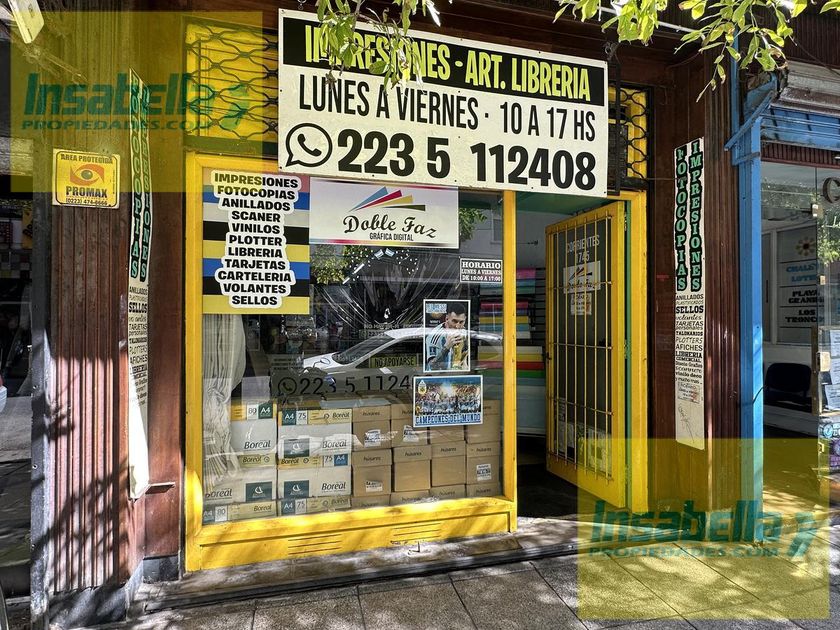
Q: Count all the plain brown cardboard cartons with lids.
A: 12